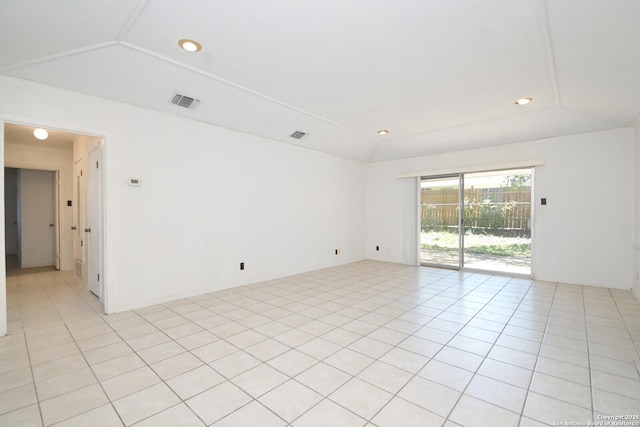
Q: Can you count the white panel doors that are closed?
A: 2